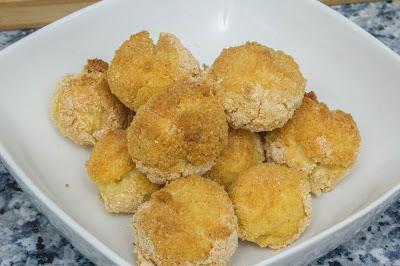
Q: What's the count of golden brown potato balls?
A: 9